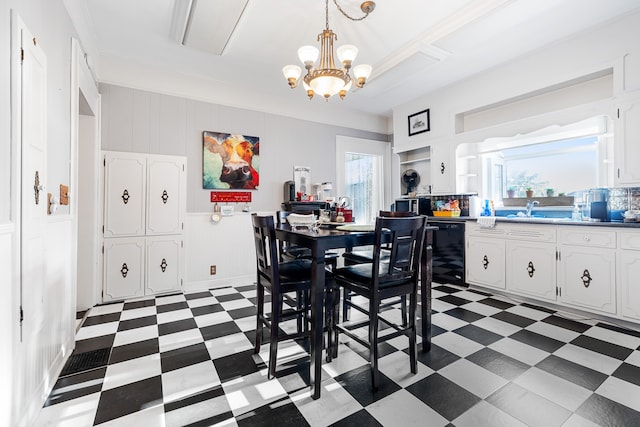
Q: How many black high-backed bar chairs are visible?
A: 4